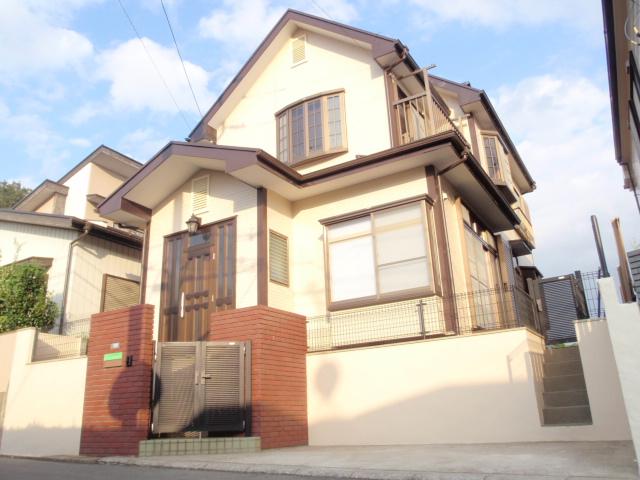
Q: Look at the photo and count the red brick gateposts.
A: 2